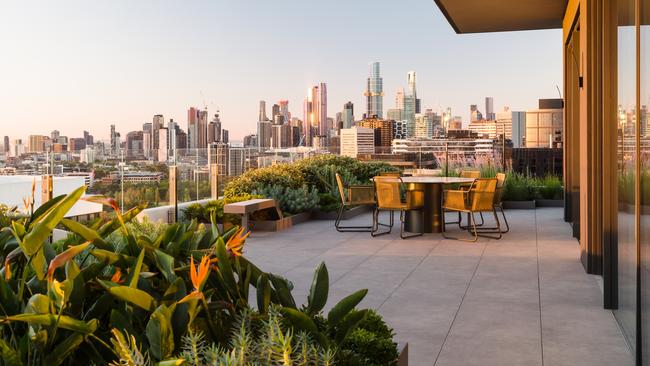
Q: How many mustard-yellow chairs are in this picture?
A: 6